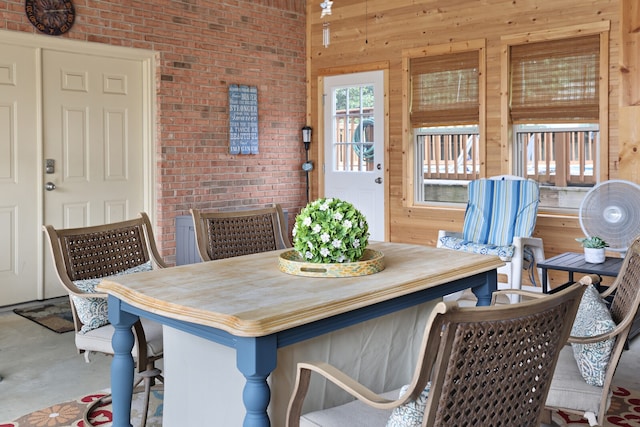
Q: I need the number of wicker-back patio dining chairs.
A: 4